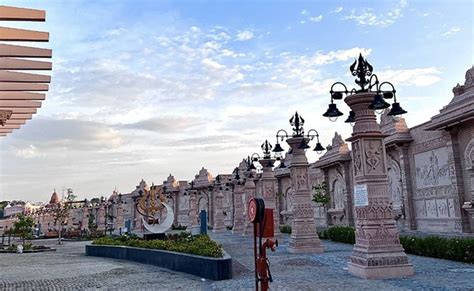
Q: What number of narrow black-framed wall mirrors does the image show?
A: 0